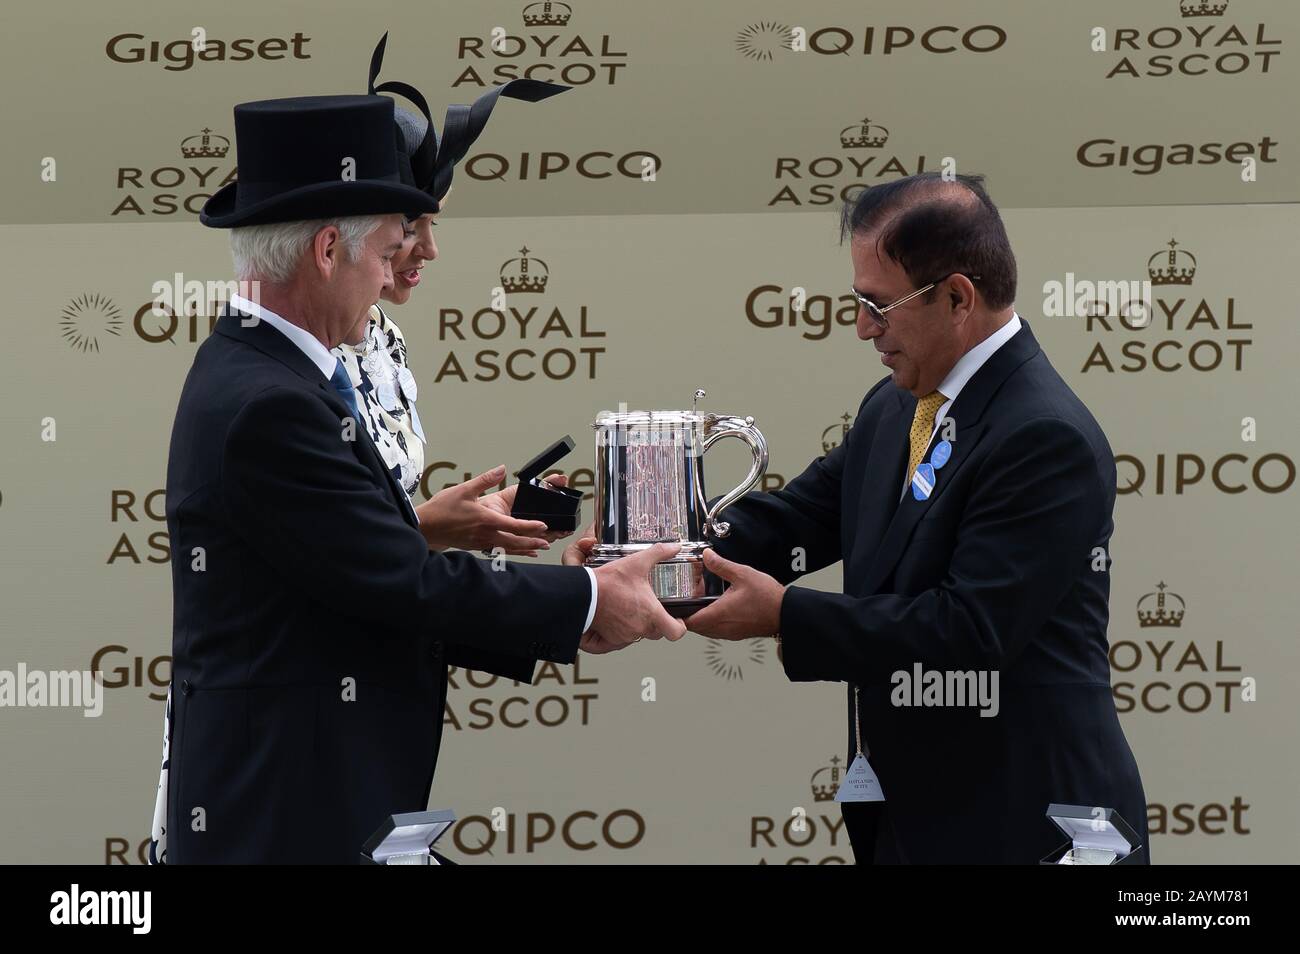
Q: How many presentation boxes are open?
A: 3